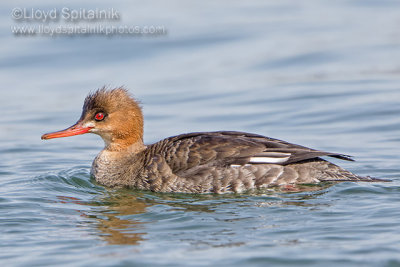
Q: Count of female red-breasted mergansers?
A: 1